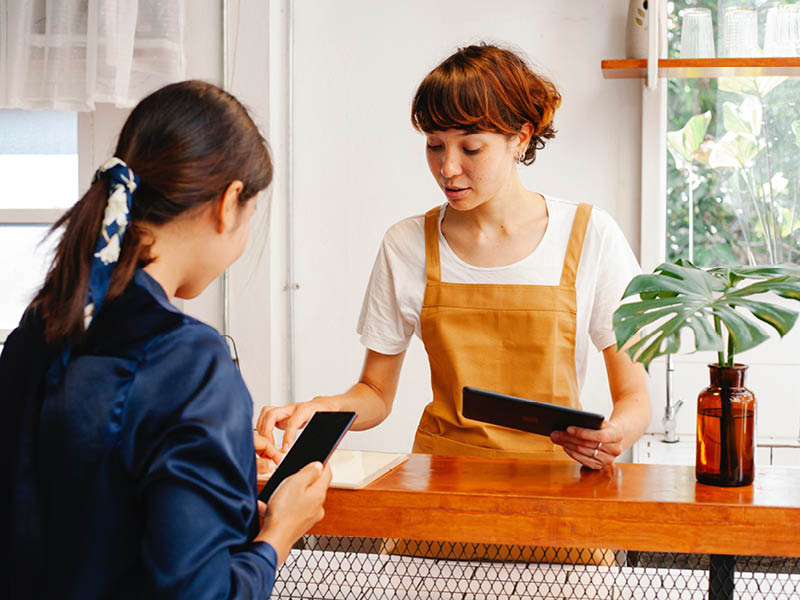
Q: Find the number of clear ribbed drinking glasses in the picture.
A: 3